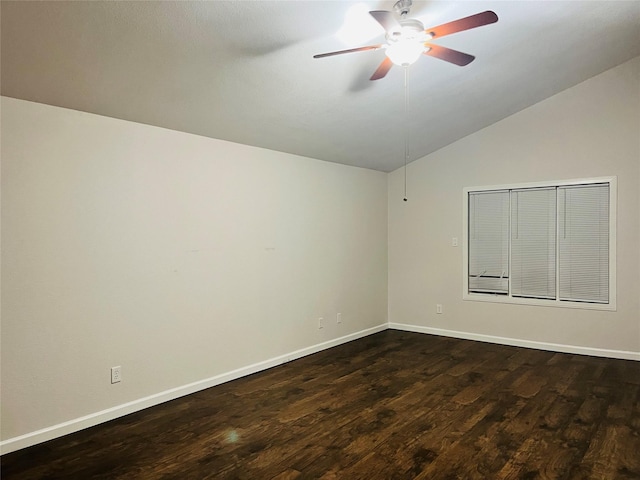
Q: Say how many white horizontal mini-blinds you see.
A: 3